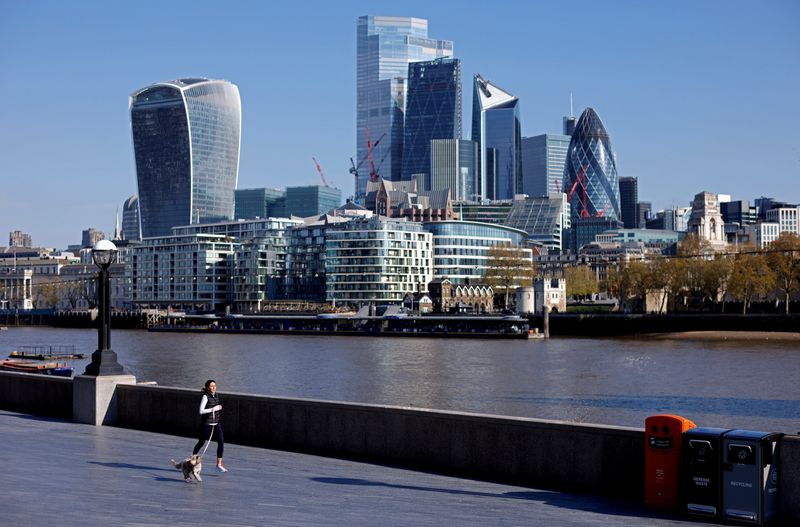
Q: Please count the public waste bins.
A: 3